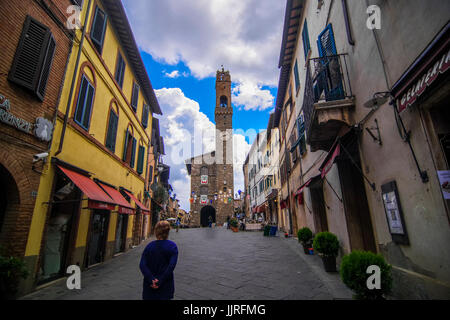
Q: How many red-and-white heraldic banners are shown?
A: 2